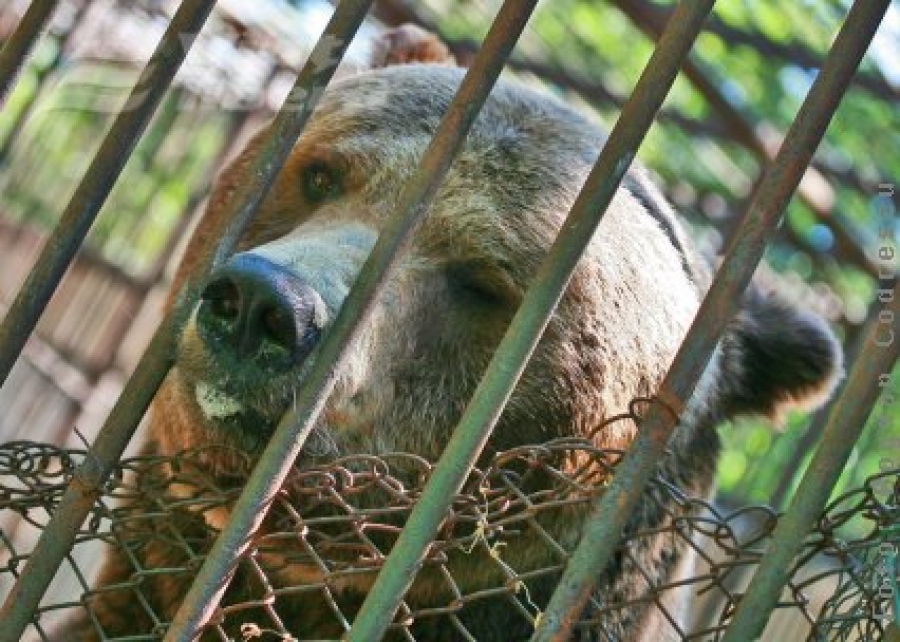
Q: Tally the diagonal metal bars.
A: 7